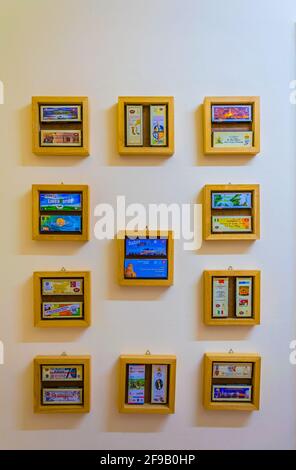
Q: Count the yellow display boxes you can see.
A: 11